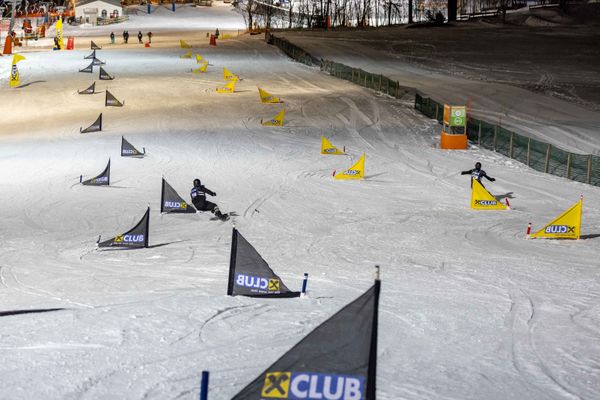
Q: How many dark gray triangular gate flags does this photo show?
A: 14